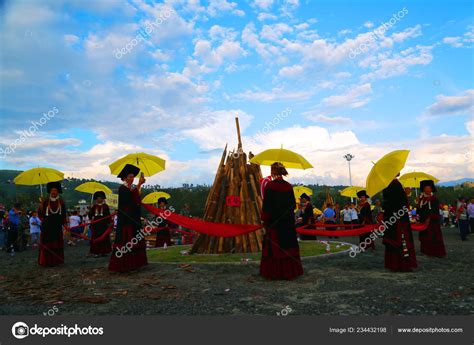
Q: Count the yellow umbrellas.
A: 9